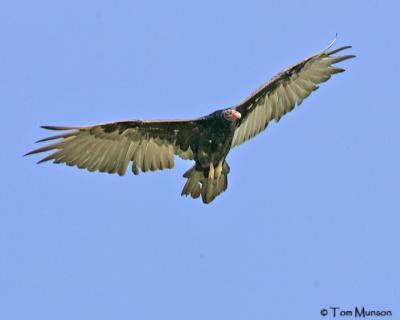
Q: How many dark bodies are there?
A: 1